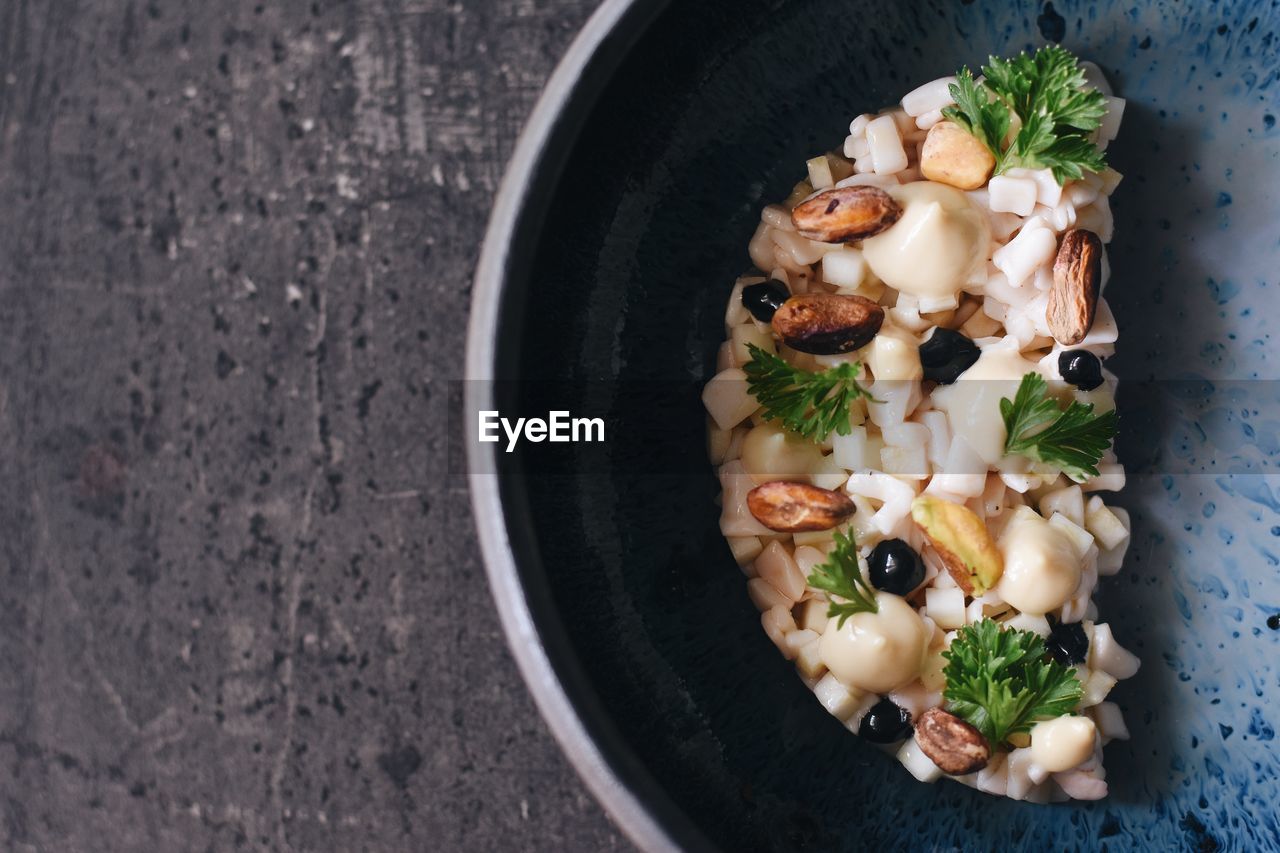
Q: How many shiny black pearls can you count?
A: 6